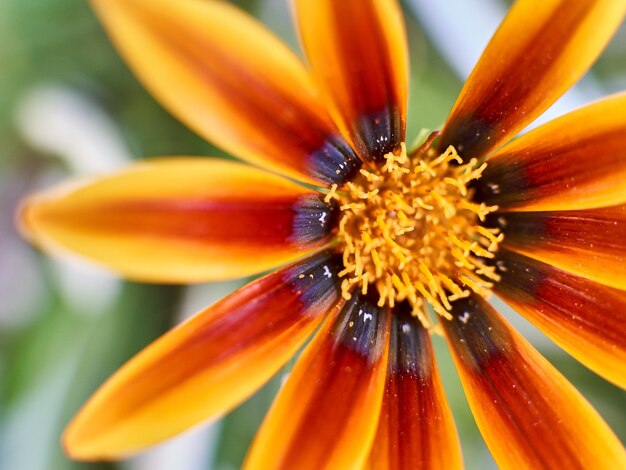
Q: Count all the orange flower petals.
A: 11